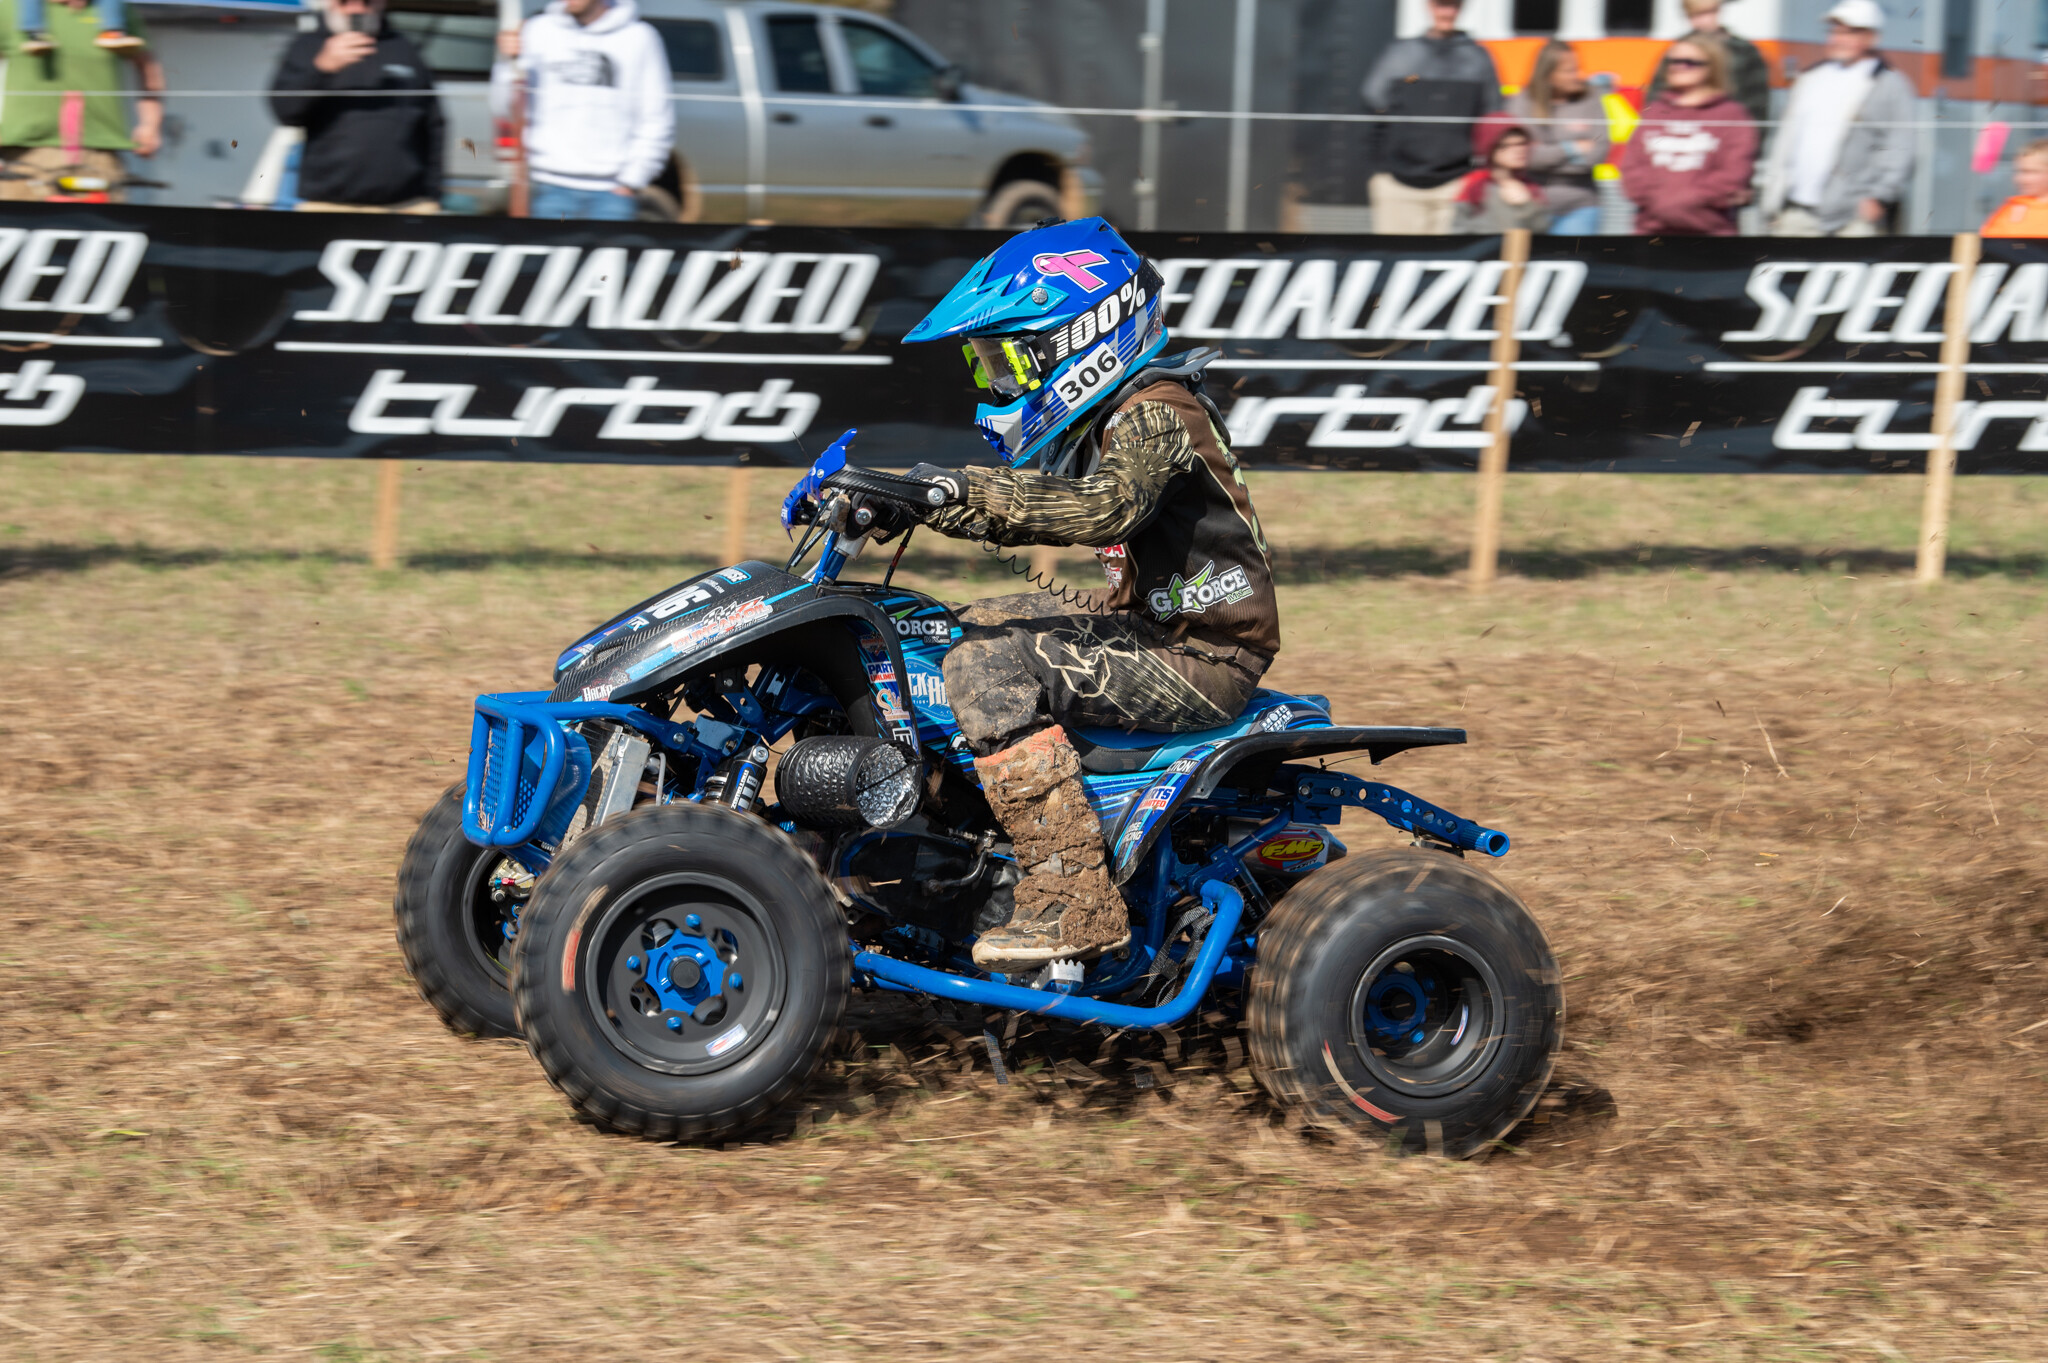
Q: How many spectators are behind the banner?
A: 11